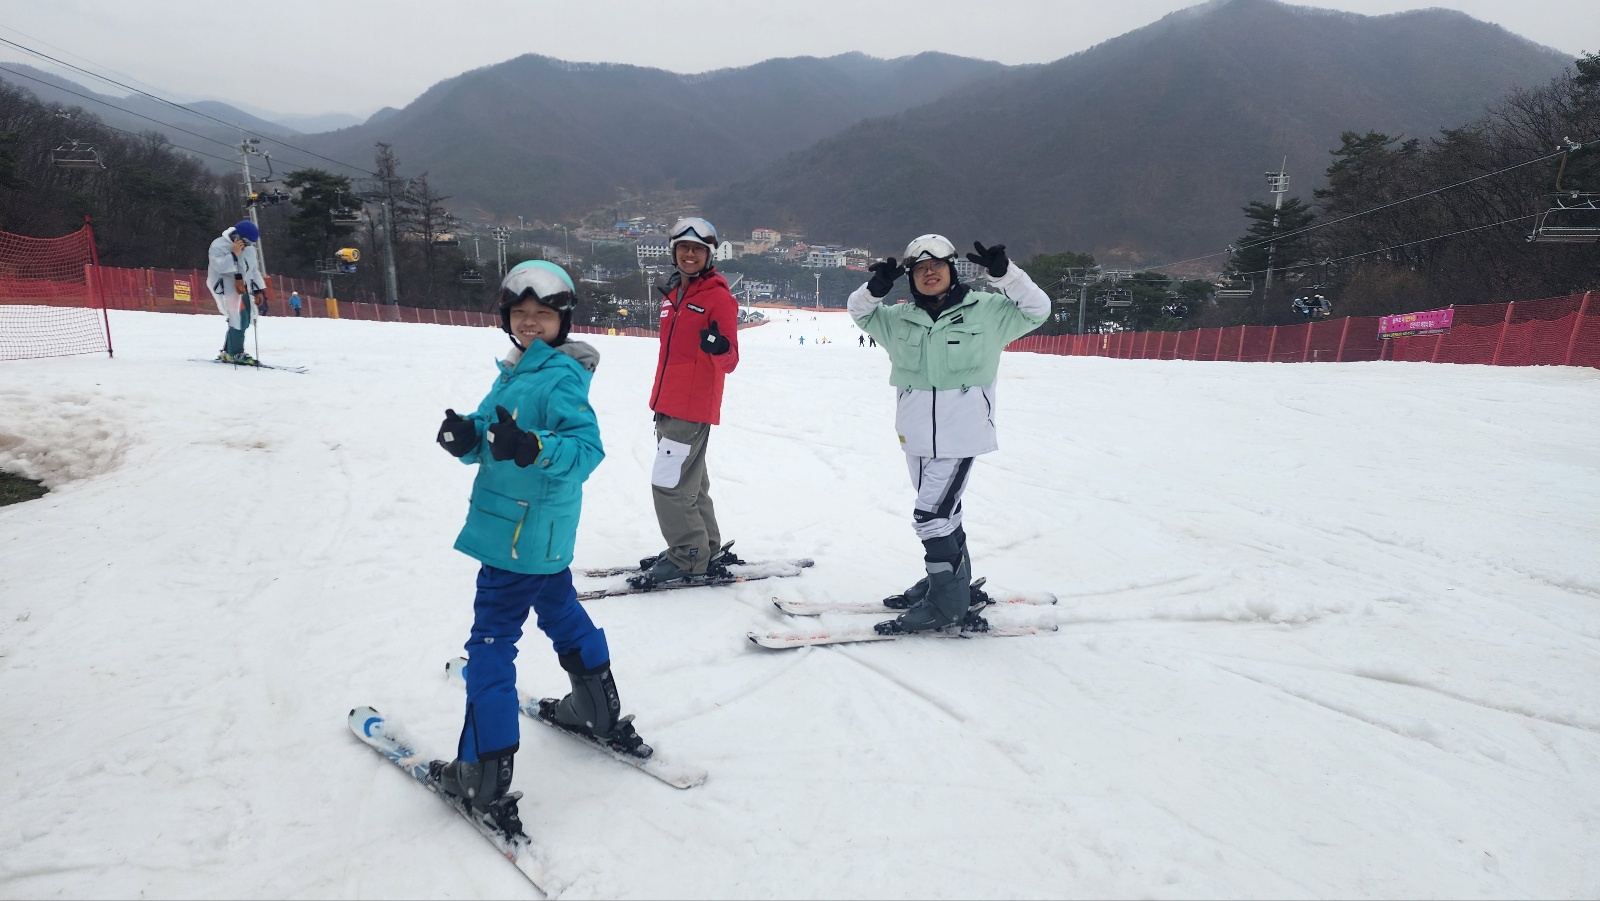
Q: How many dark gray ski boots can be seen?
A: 6